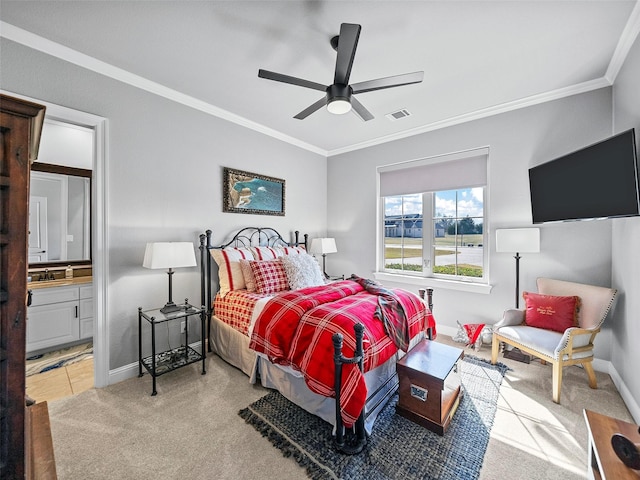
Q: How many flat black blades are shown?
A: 5